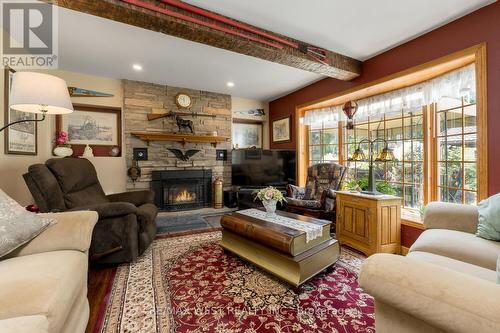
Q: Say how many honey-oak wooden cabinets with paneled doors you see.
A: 1